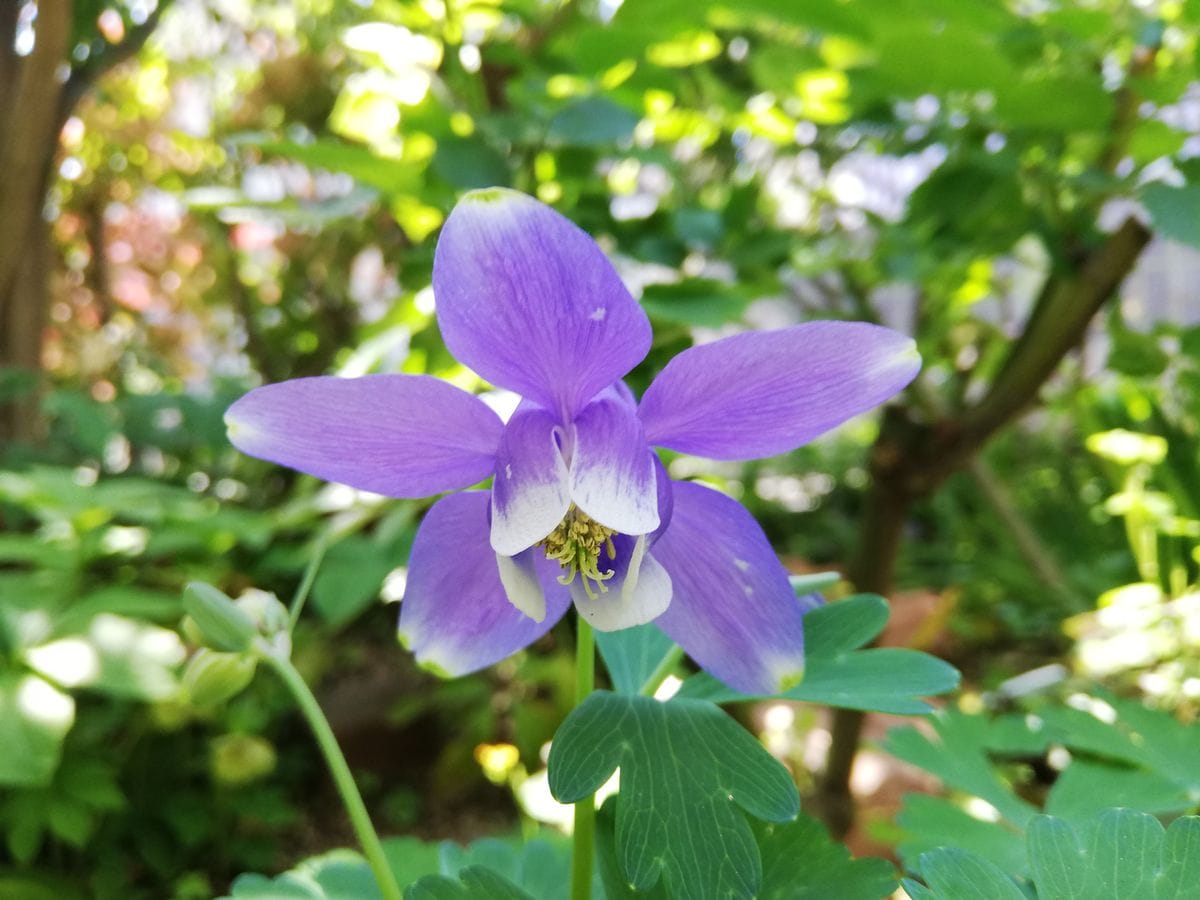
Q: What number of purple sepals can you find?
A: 5